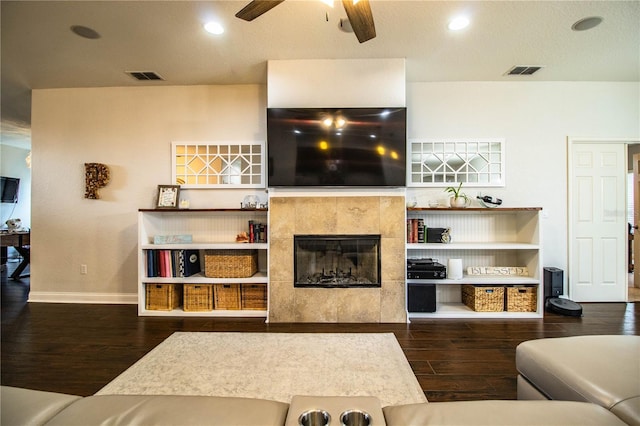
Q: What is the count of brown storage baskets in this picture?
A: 7